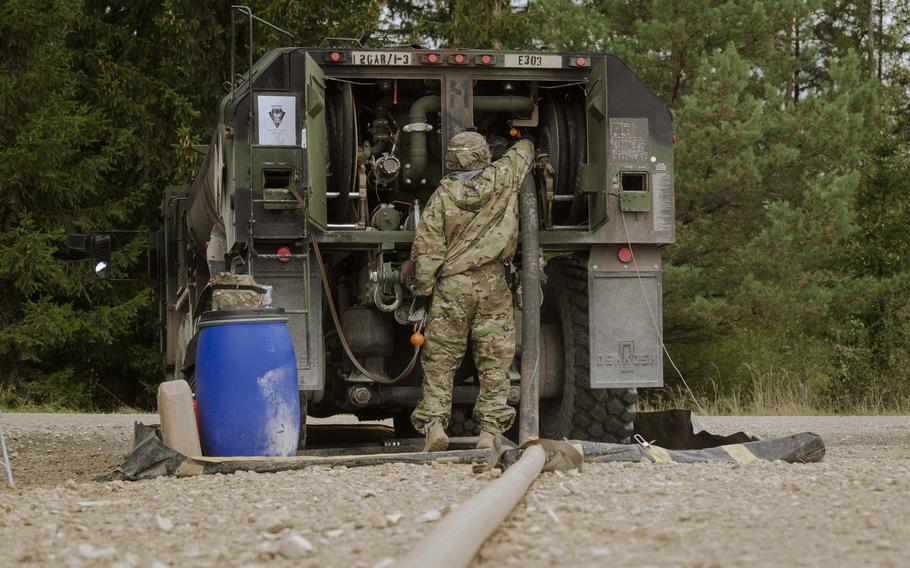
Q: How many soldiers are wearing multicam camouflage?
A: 1